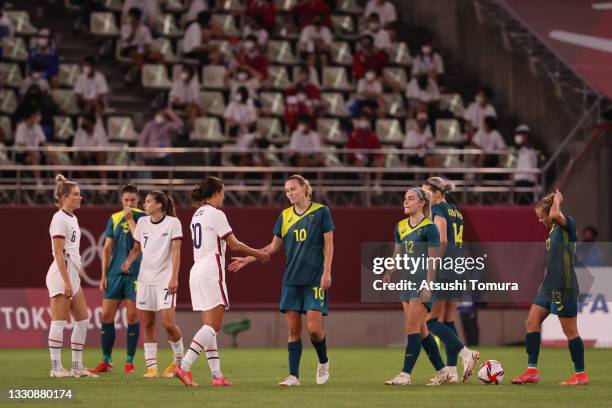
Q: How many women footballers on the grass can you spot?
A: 8